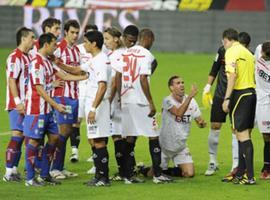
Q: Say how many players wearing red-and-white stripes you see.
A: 4